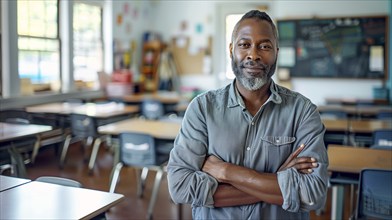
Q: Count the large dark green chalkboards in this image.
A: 1